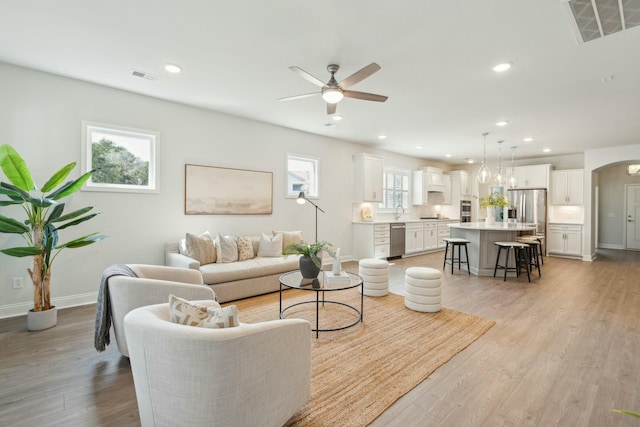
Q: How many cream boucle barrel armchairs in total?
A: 2